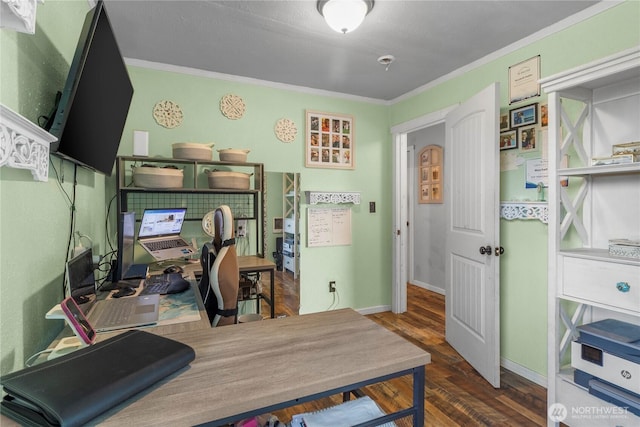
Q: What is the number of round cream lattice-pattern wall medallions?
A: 3